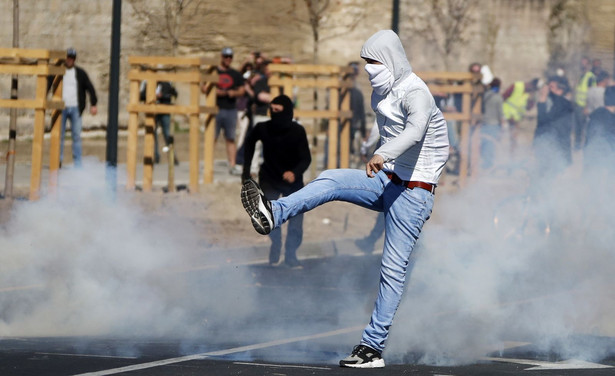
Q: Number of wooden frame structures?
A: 4